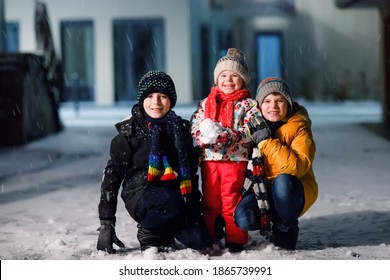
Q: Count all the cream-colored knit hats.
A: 1